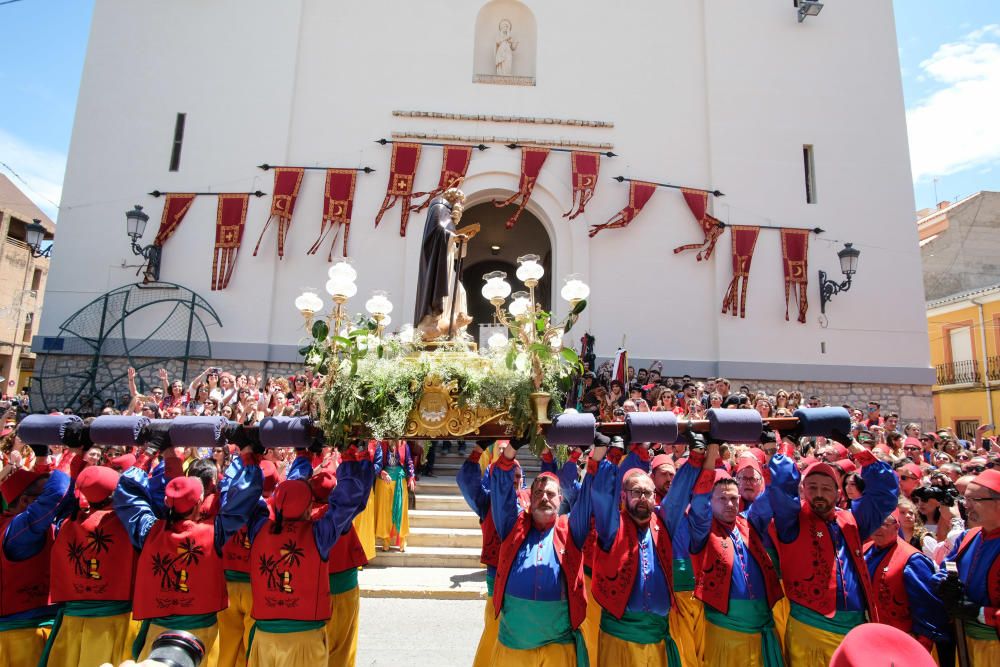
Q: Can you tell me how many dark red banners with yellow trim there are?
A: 12